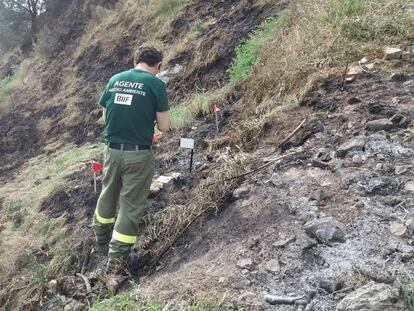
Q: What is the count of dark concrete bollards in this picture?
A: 0